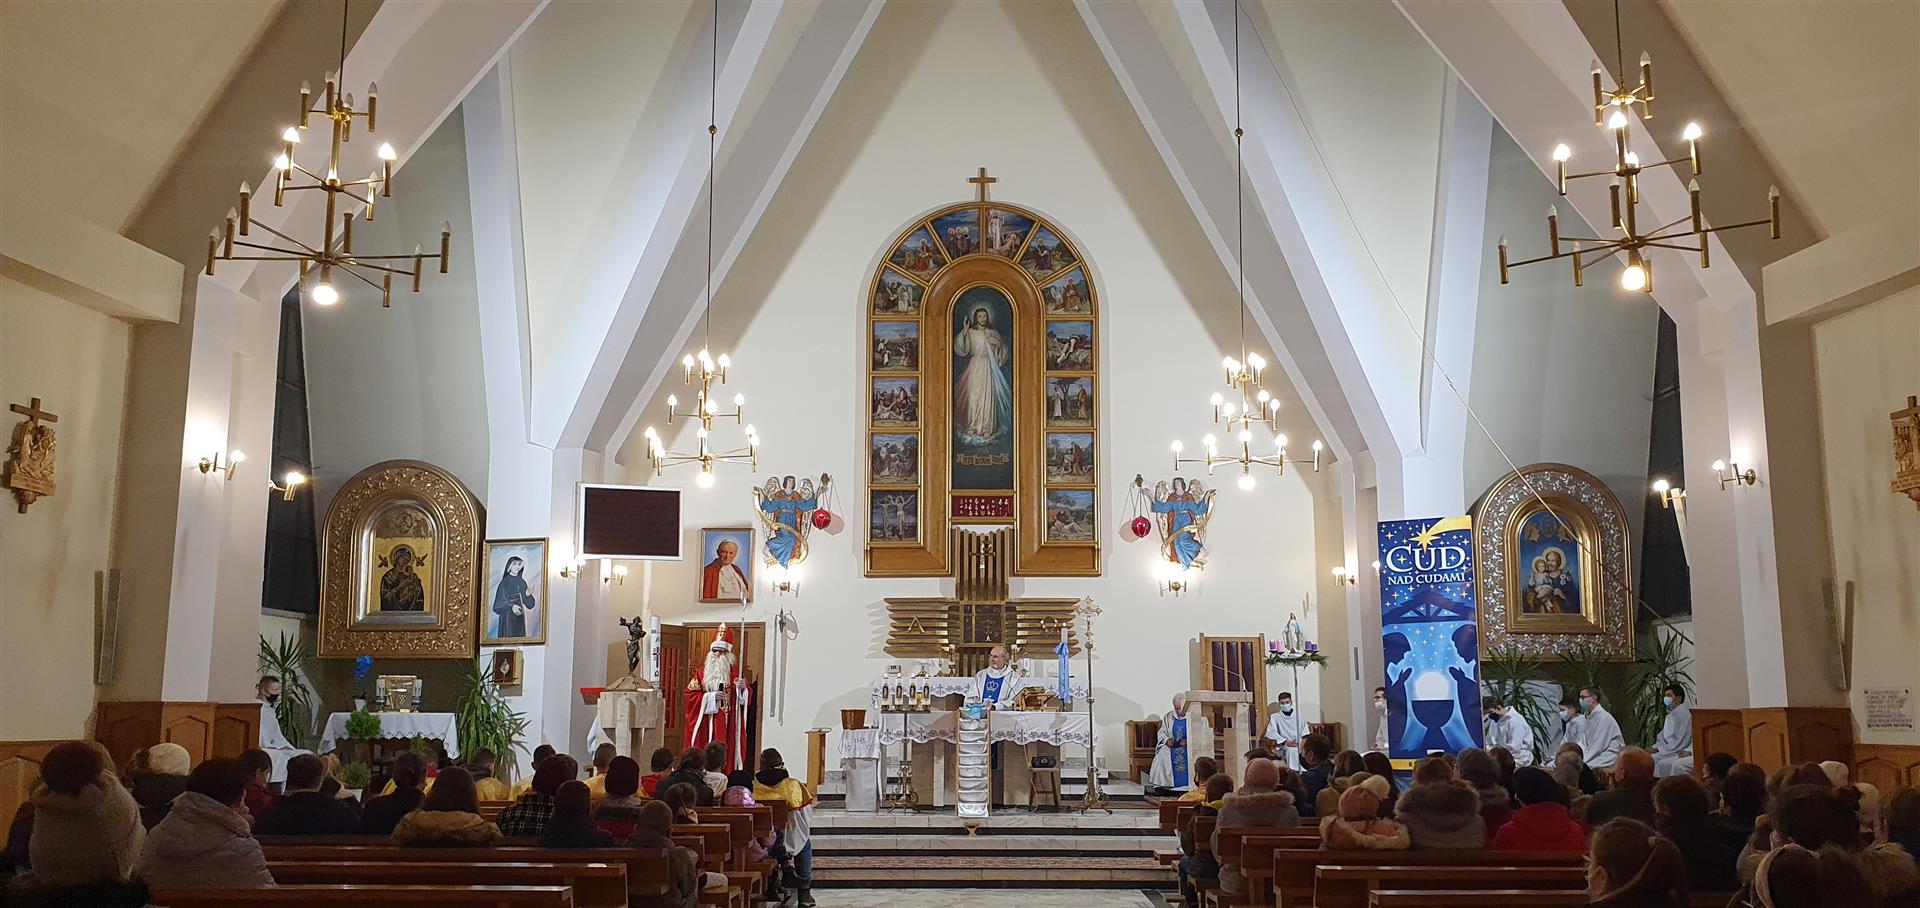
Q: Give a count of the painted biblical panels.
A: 14